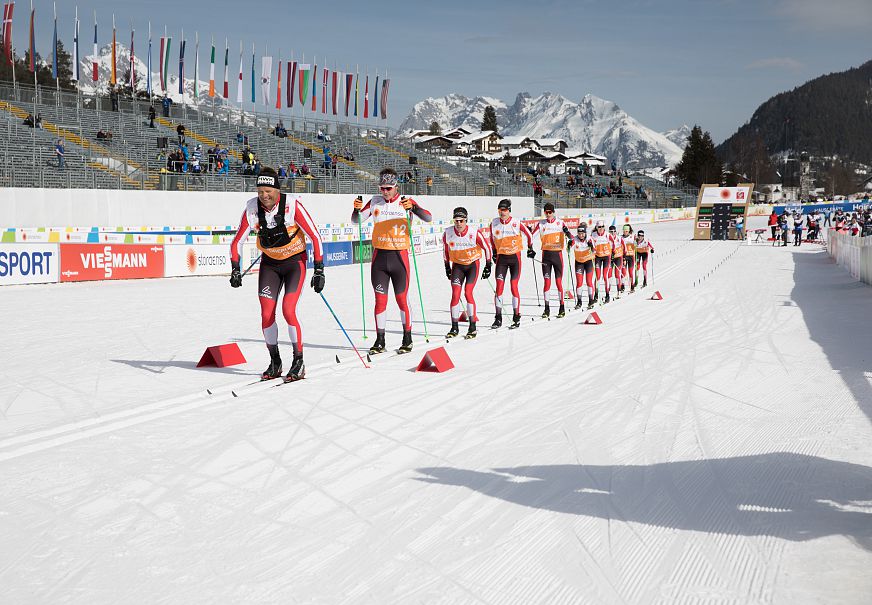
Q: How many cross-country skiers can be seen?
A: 10